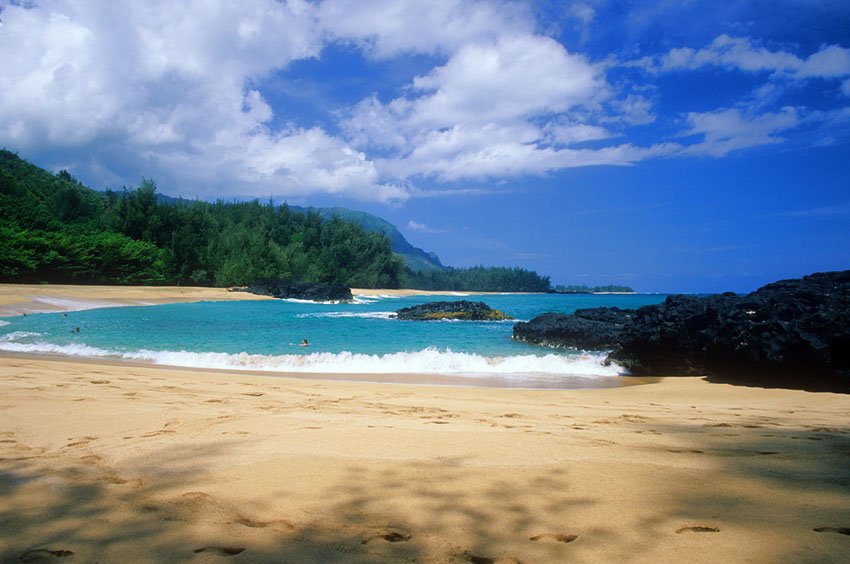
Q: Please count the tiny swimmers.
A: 4